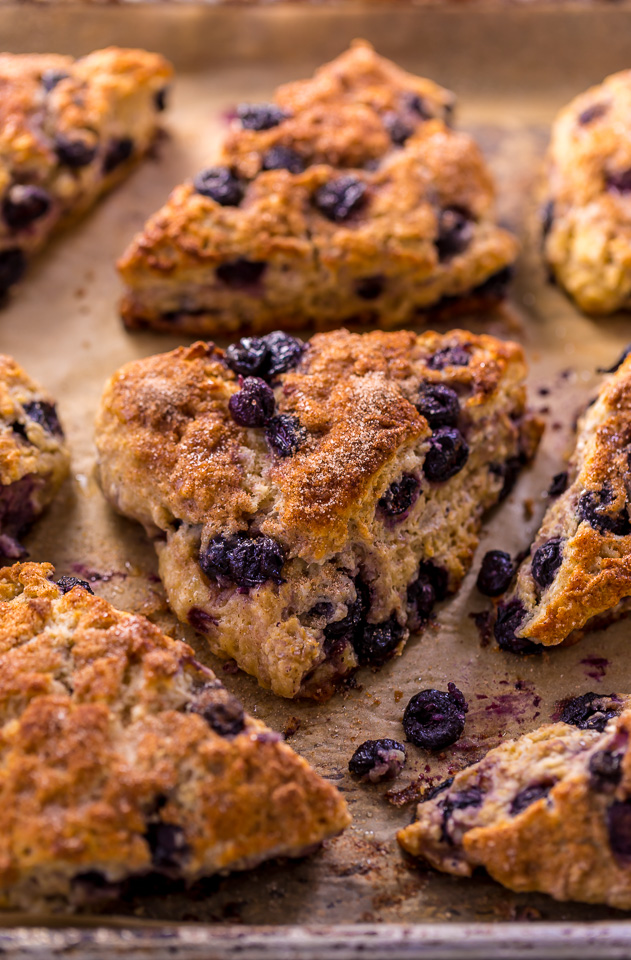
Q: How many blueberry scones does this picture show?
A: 8